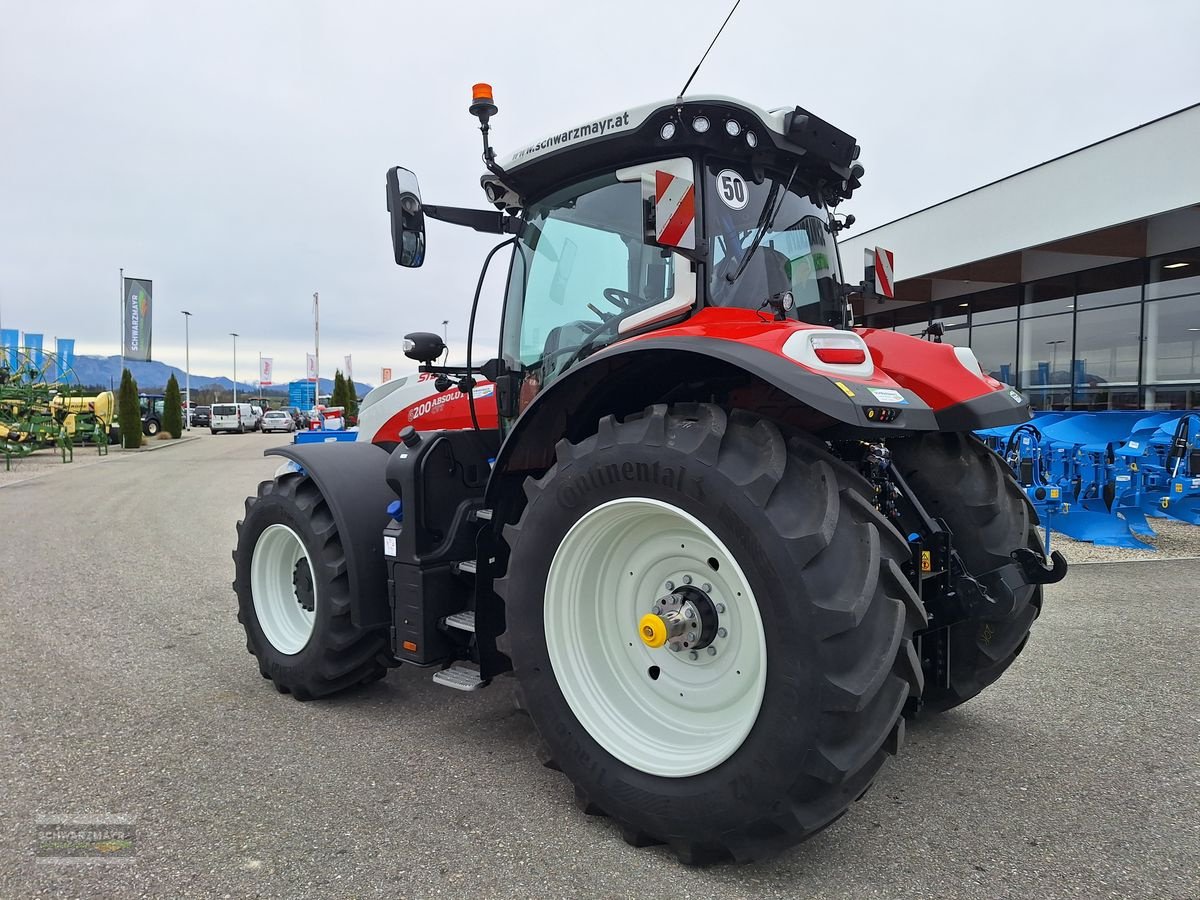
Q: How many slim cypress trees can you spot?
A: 4